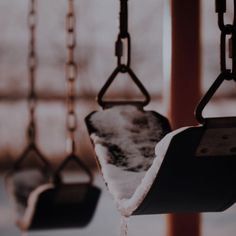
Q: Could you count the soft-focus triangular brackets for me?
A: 2